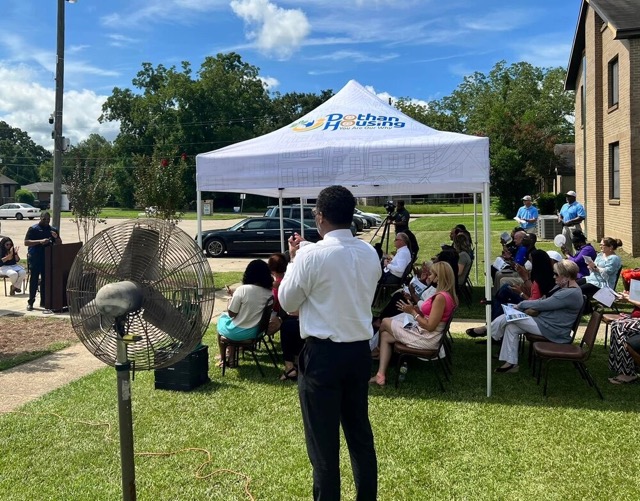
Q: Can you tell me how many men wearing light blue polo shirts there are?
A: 2